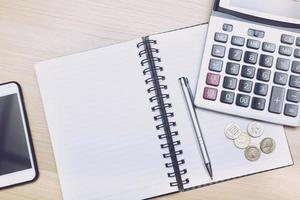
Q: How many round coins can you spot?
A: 5